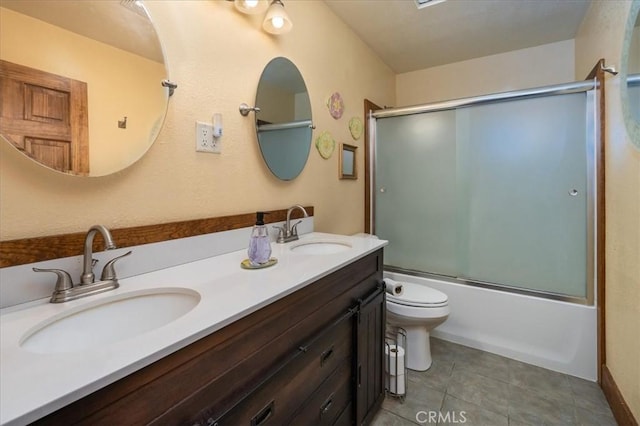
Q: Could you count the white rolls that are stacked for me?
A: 2